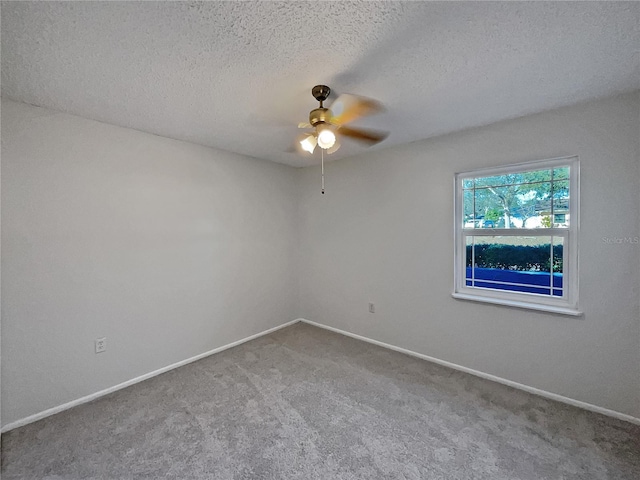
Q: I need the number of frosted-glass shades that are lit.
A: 2